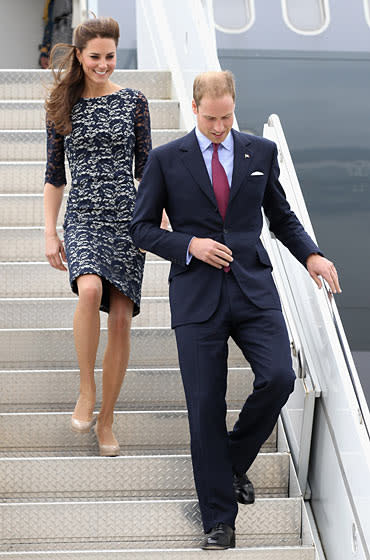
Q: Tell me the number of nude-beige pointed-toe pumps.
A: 2